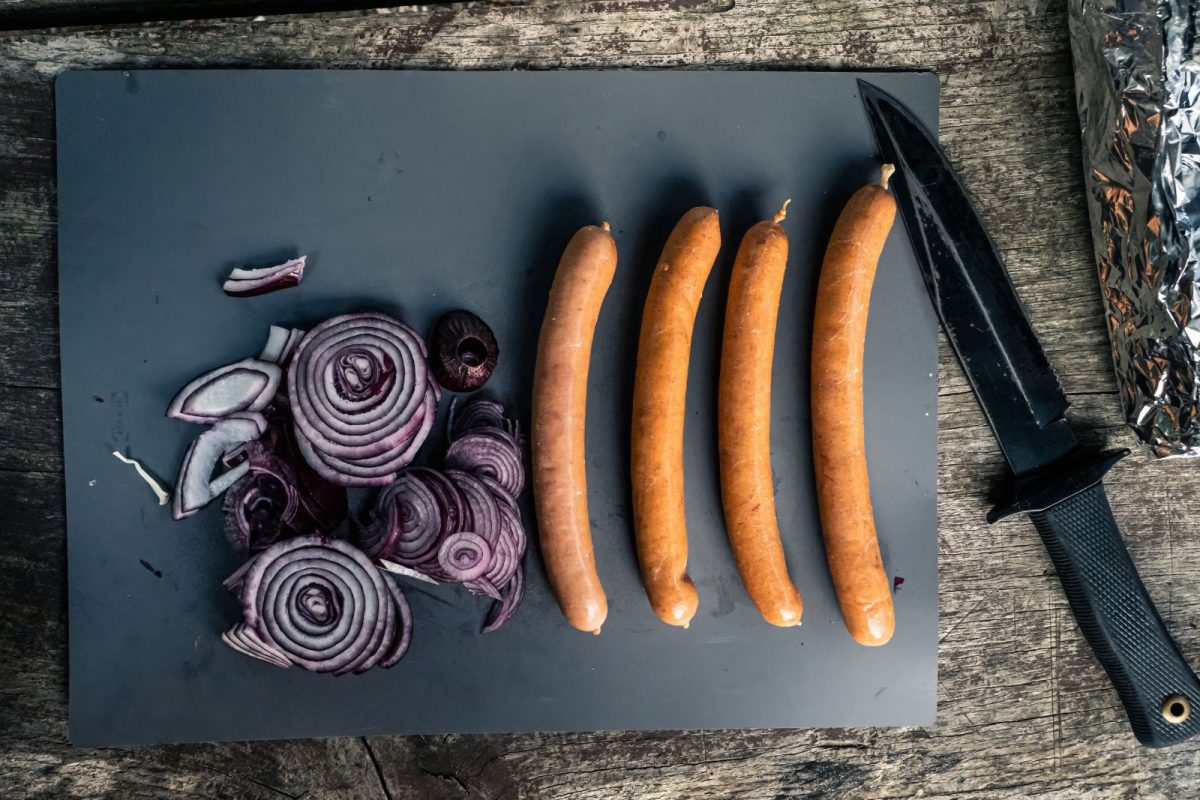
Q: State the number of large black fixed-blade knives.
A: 1